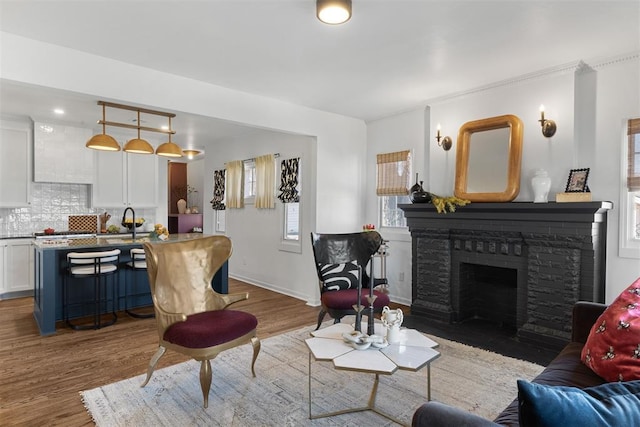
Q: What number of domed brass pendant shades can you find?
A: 3